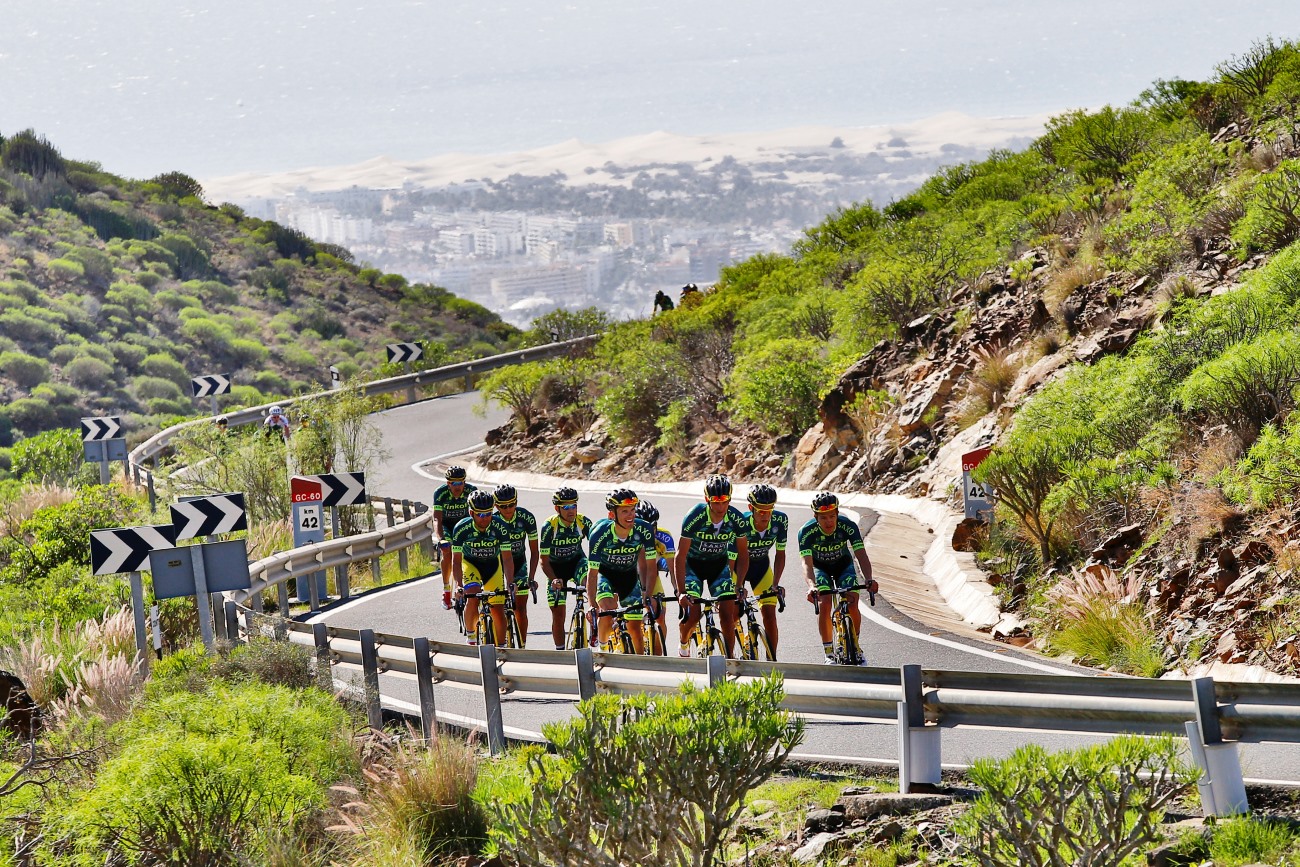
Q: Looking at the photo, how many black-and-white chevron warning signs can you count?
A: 6